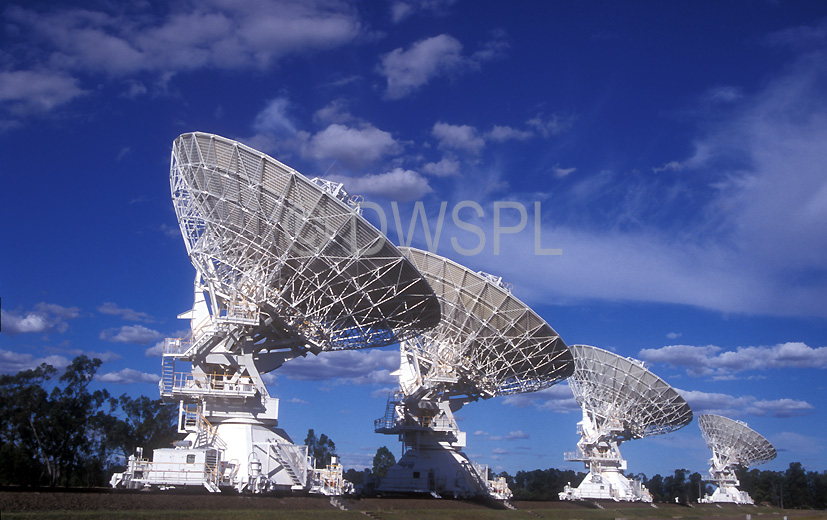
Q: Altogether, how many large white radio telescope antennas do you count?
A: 4